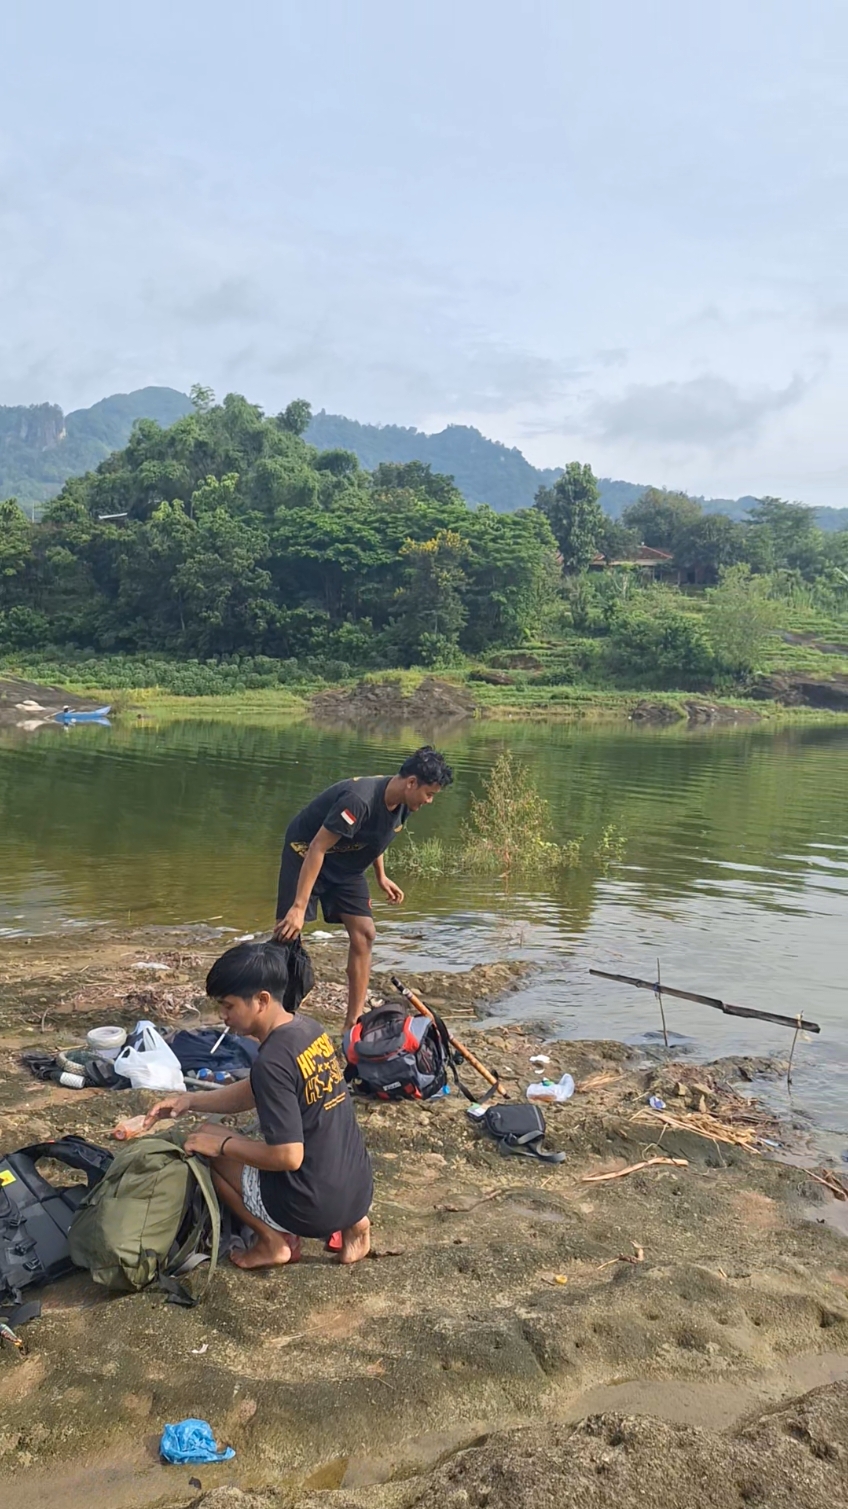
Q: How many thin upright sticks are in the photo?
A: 2